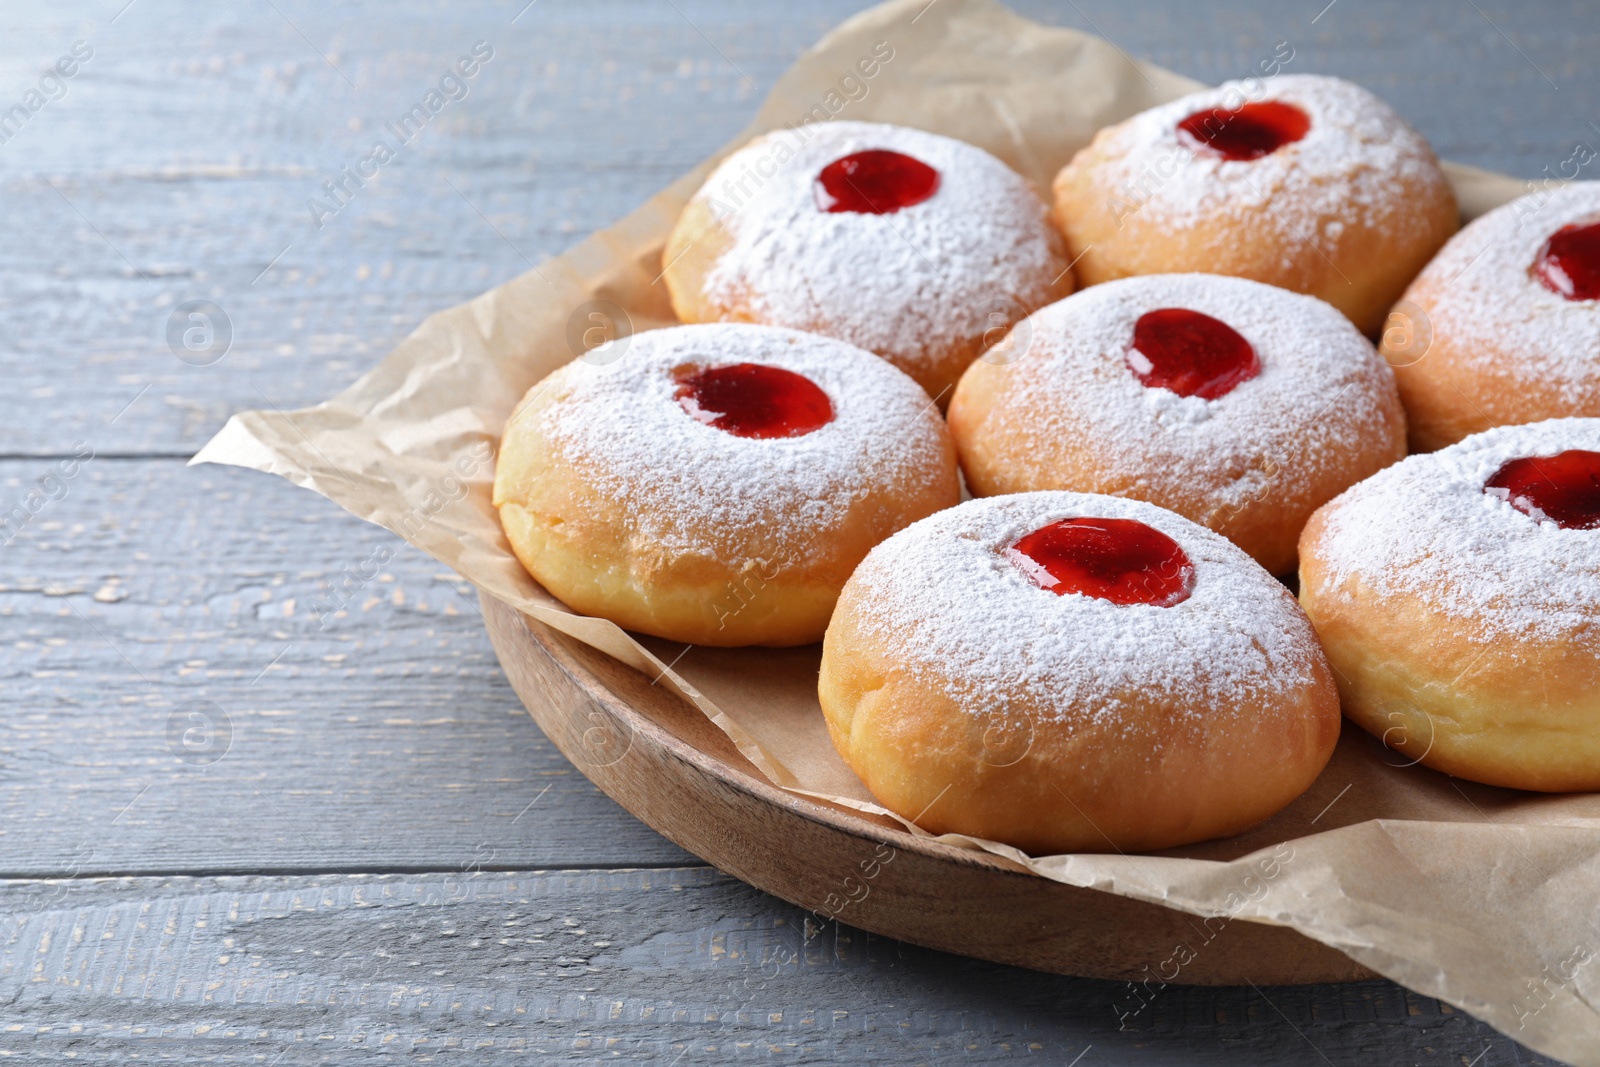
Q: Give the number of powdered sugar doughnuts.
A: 7